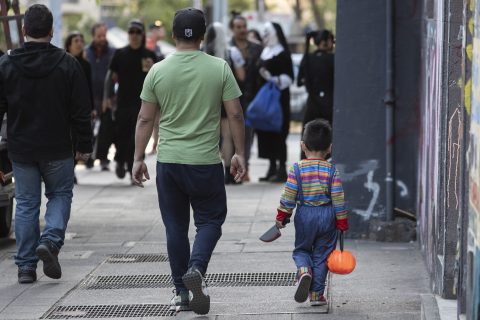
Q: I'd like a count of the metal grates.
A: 3